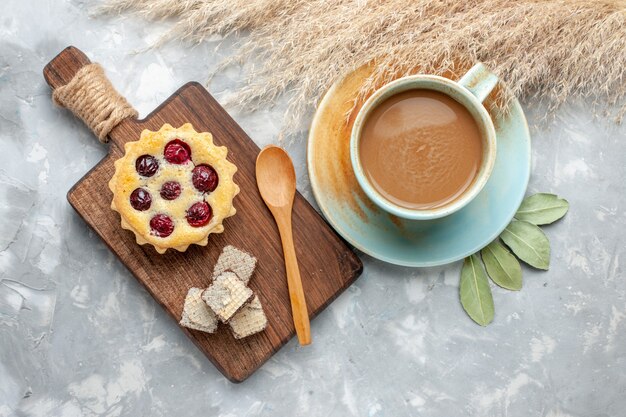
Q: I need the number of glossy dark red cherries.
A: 7